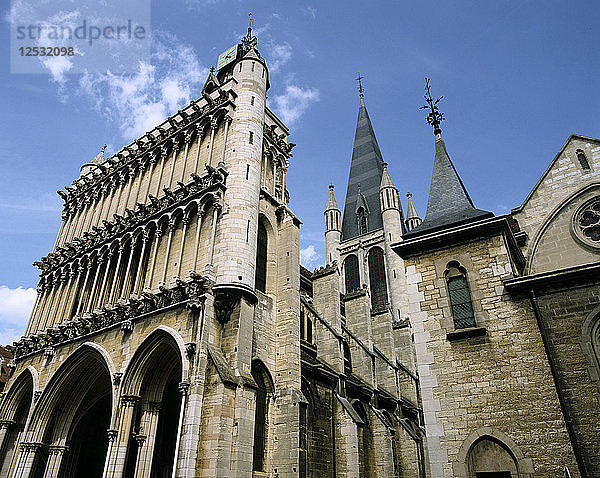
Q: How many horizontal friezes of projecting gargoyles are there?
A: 3